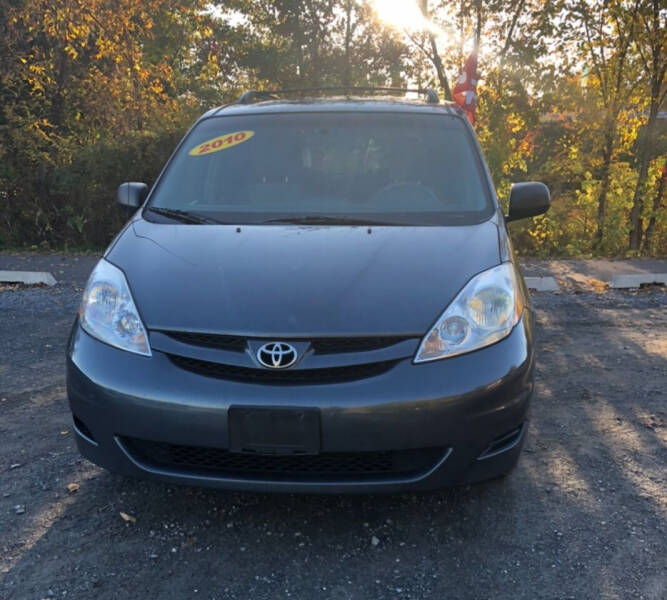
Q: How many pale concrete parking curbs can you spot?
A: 3